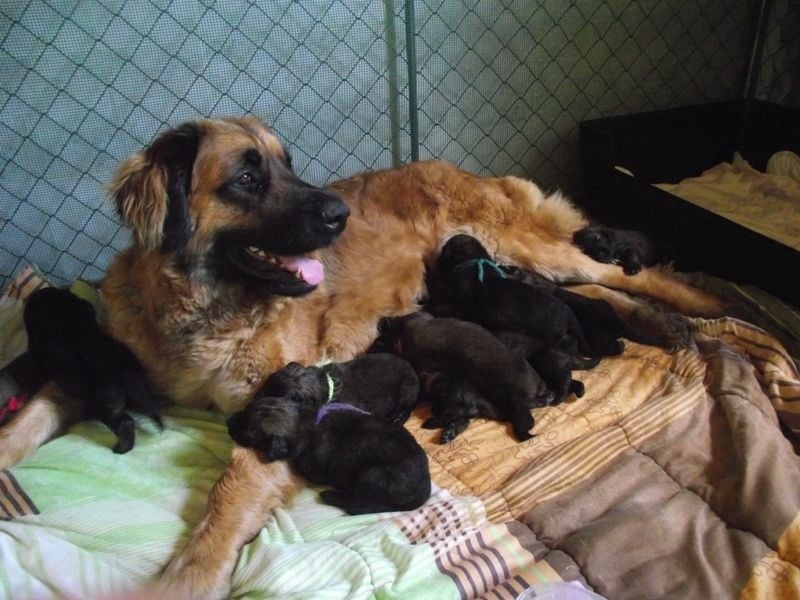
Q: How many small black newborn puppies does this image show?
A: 9